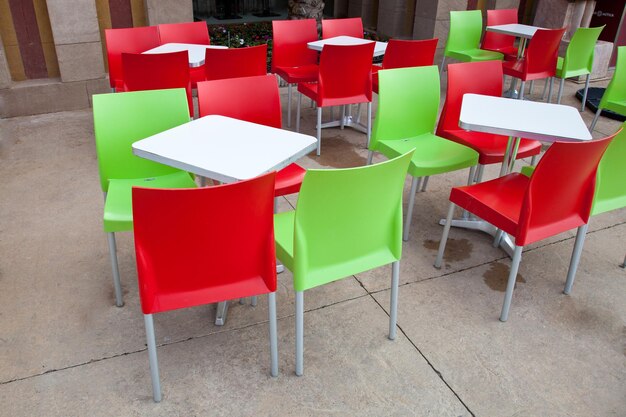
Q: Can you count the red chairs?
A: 14